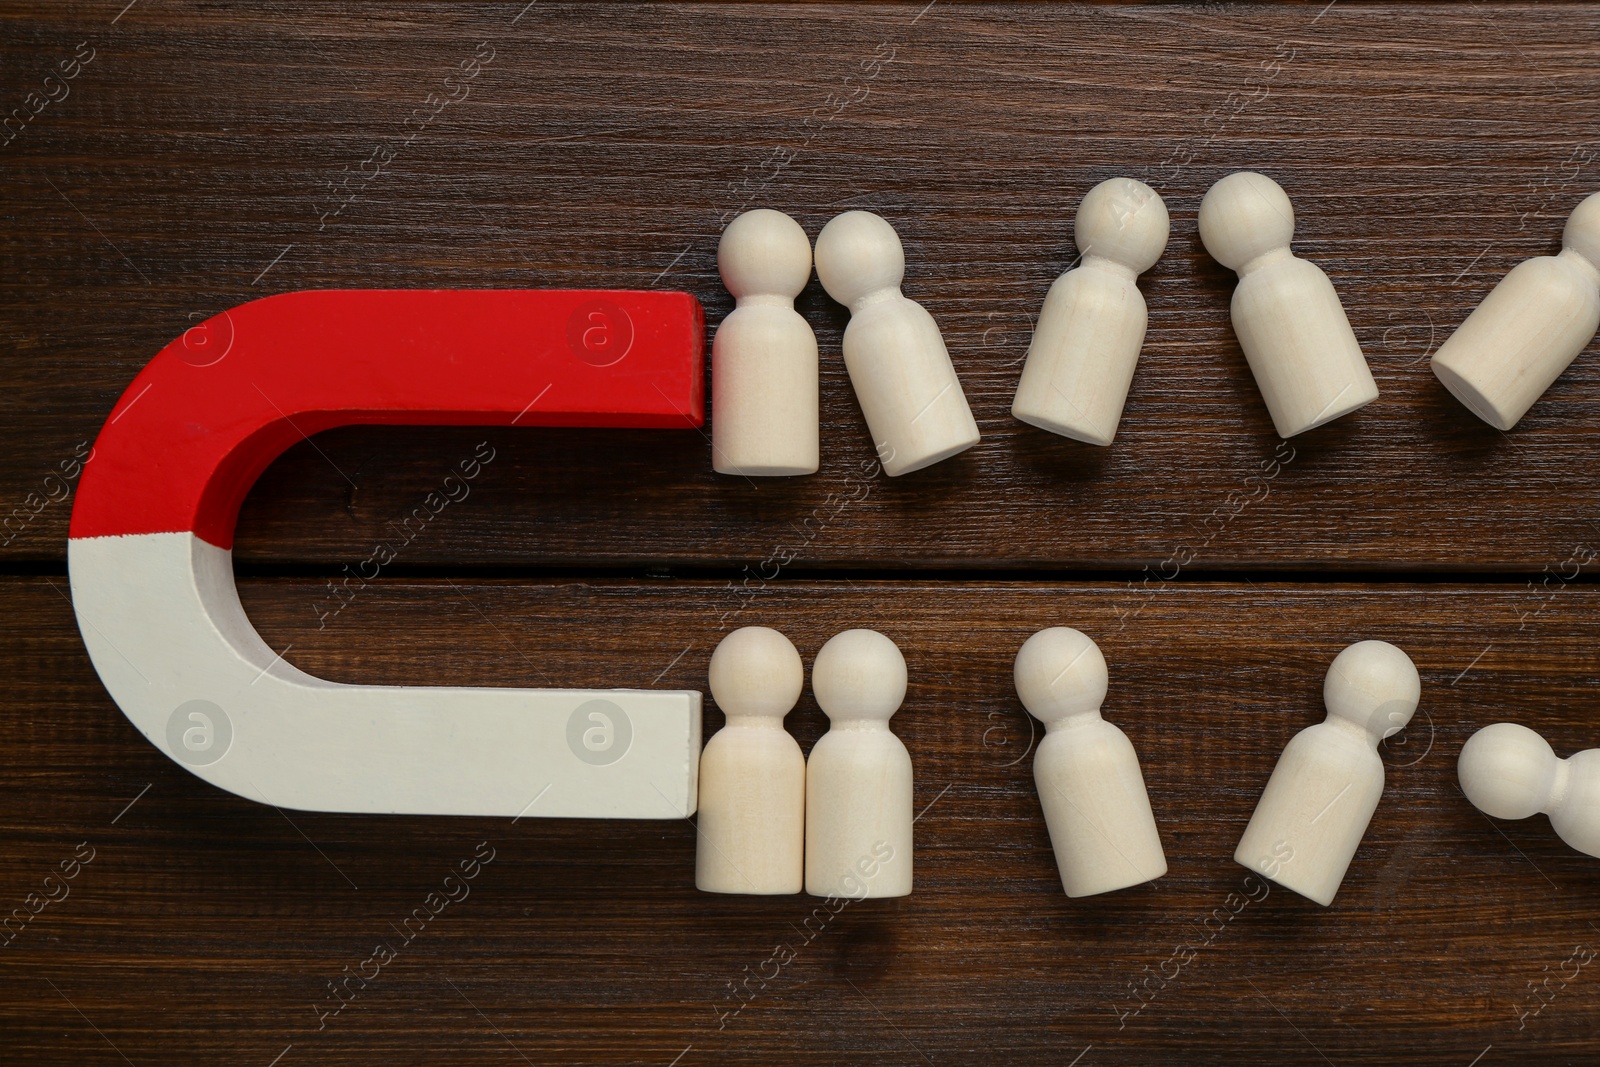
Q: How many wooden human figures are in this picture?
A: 10